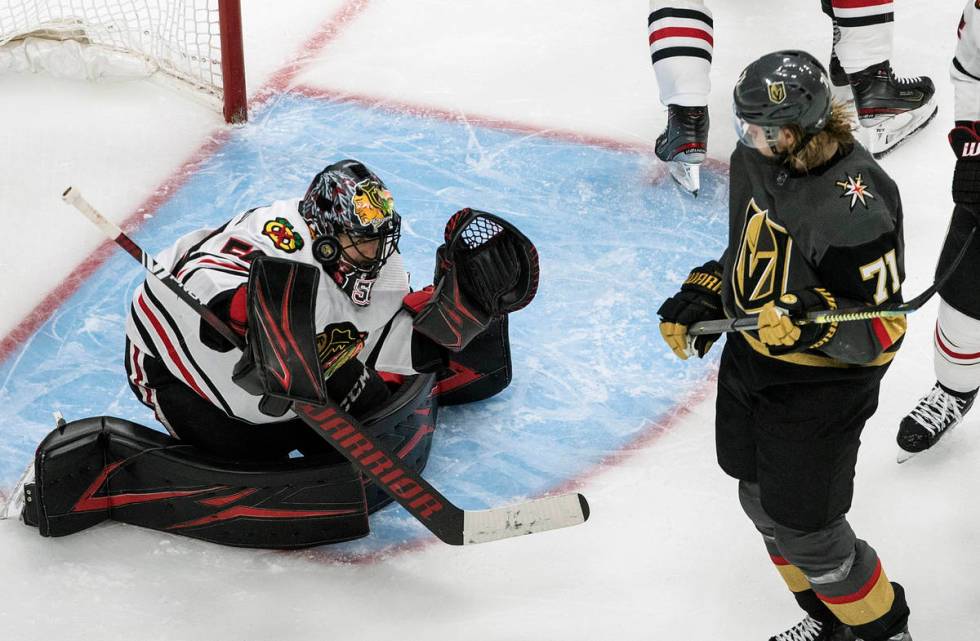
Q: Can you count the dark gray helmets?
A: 1